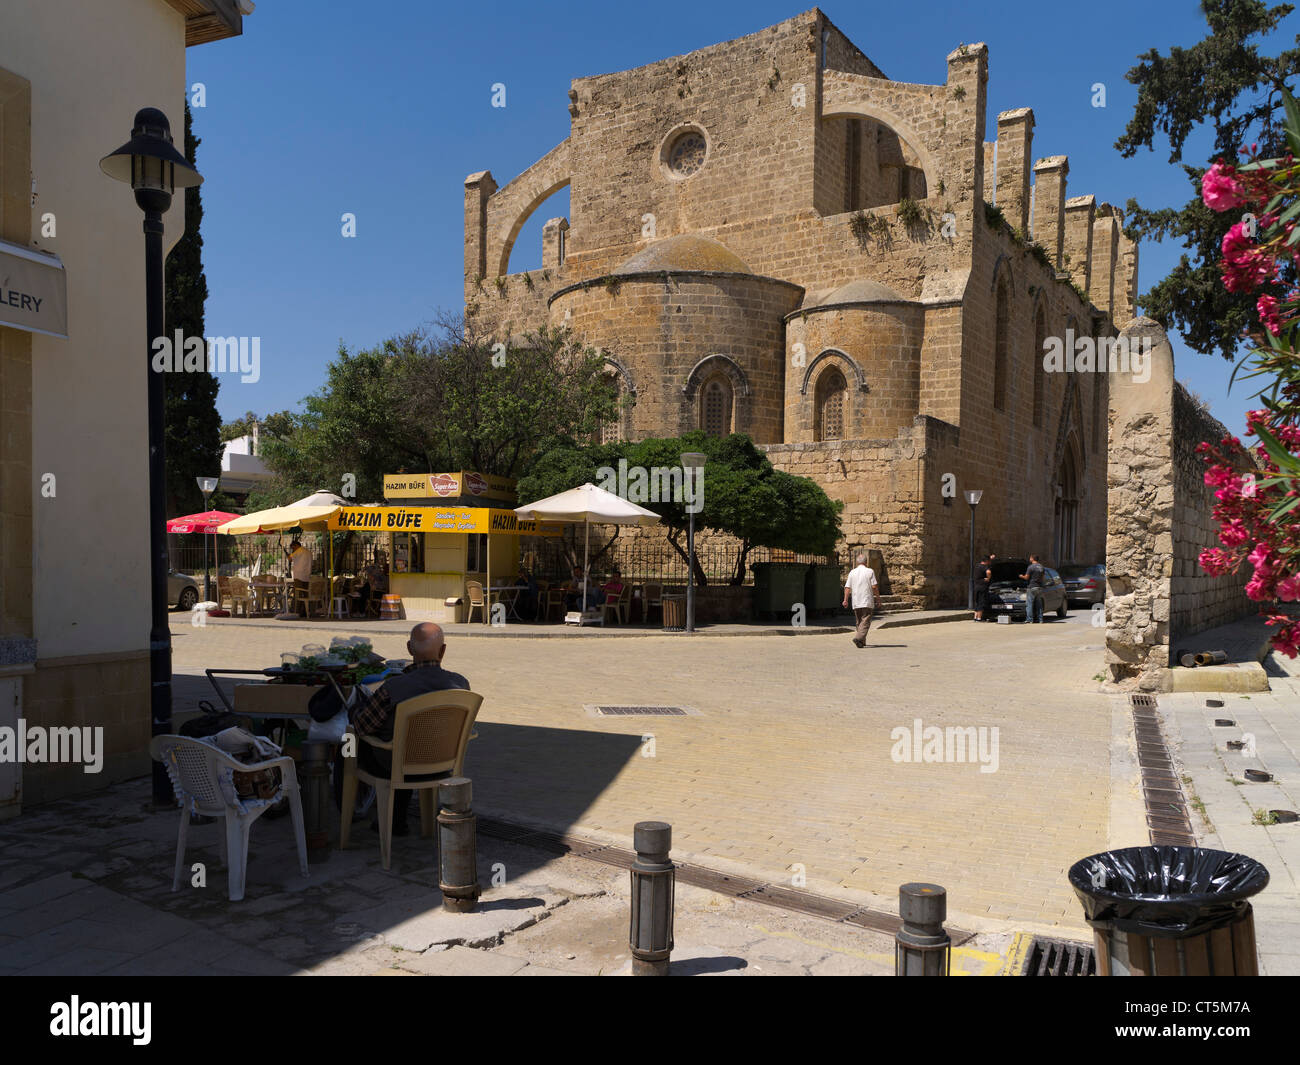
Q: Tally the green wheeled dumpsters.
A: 2